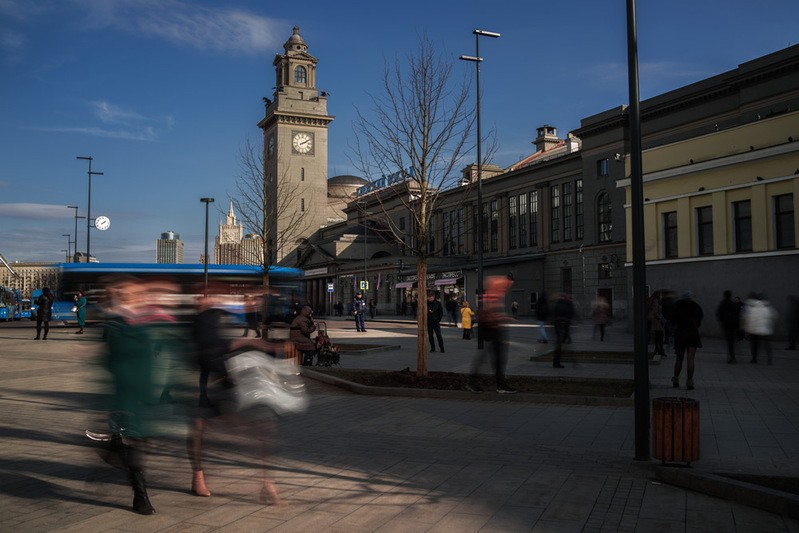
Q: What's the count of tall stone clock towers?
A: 1